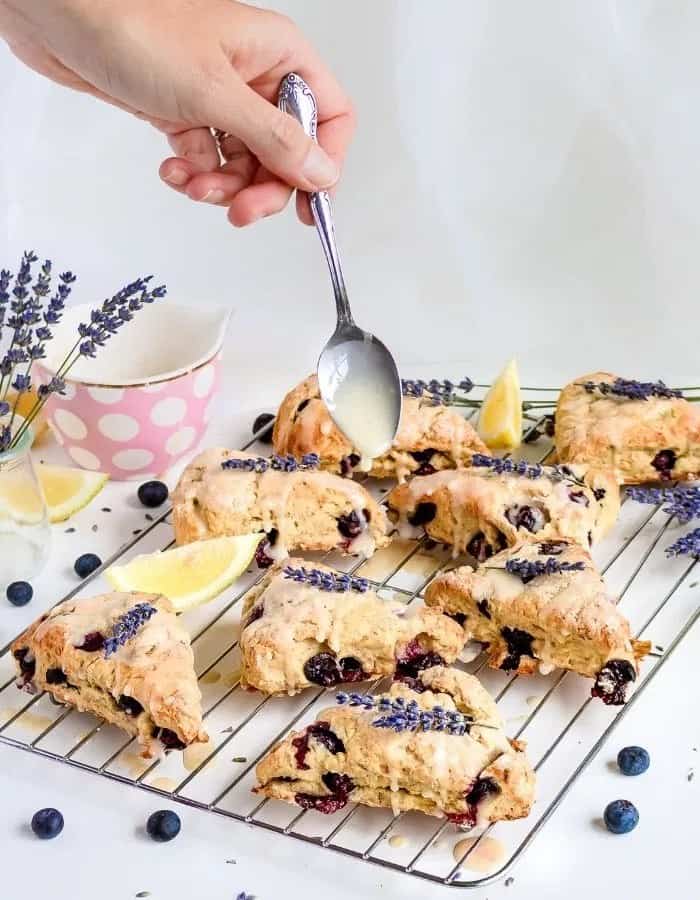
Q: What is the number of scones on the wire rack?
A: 8